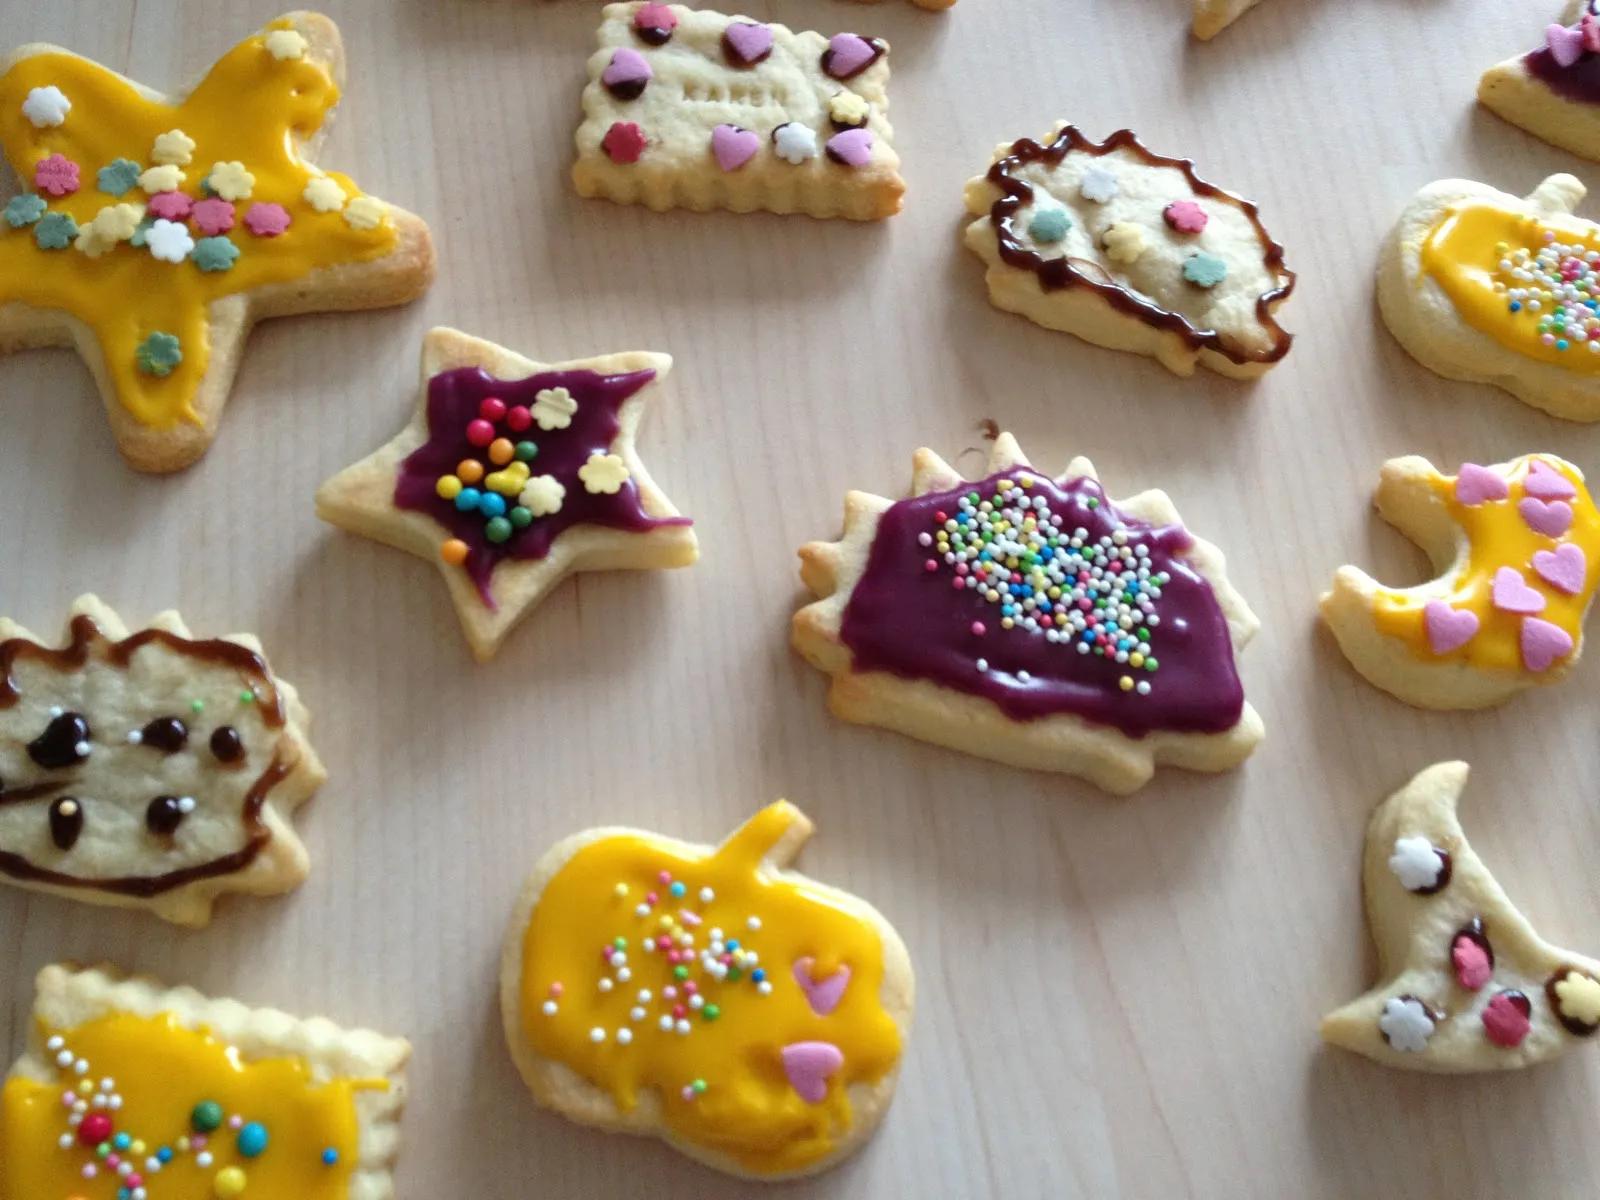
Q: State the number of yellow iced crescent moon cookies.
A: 1